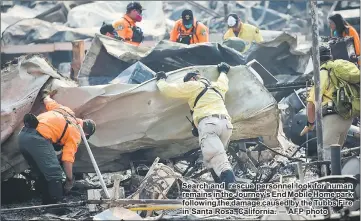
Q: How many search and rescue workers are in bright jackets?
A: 7